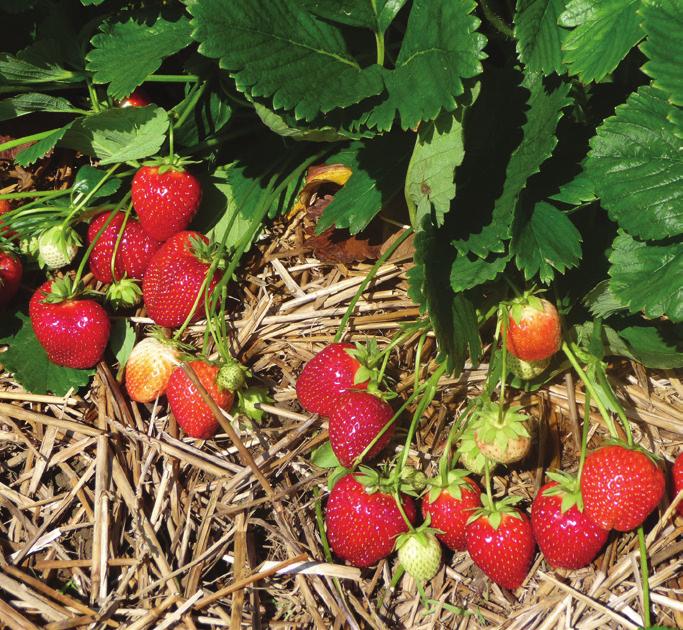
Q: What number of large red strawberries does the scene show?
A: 12